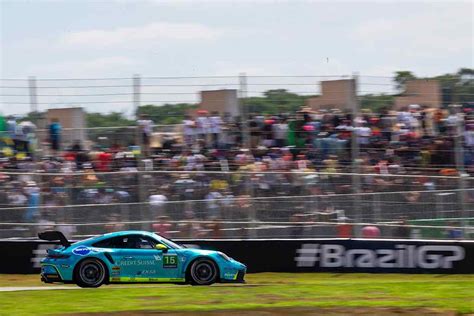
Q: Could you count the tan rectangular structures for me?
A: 4